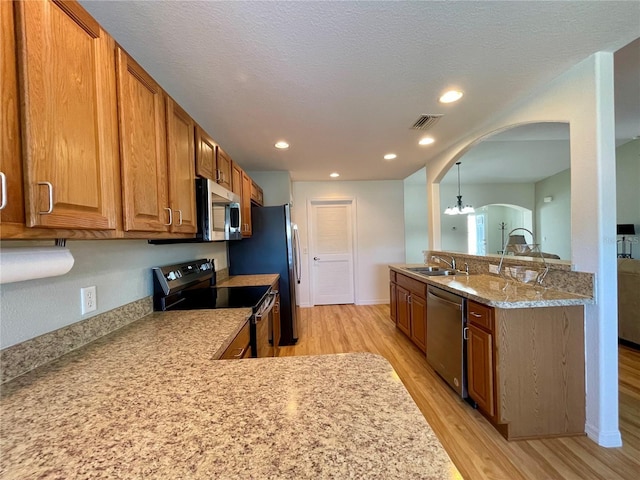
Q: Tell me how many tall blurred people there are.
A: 0